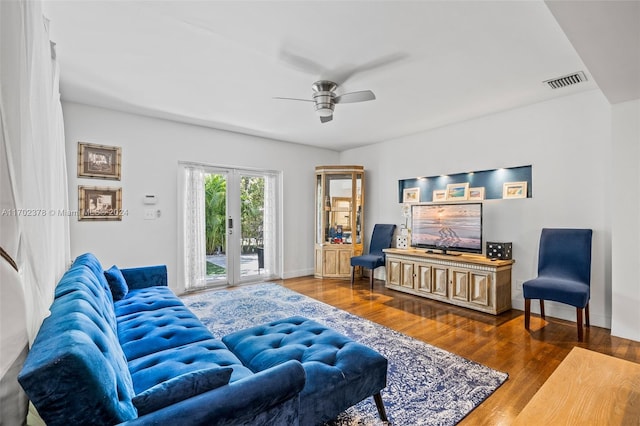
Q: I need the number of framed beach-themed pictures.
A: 5